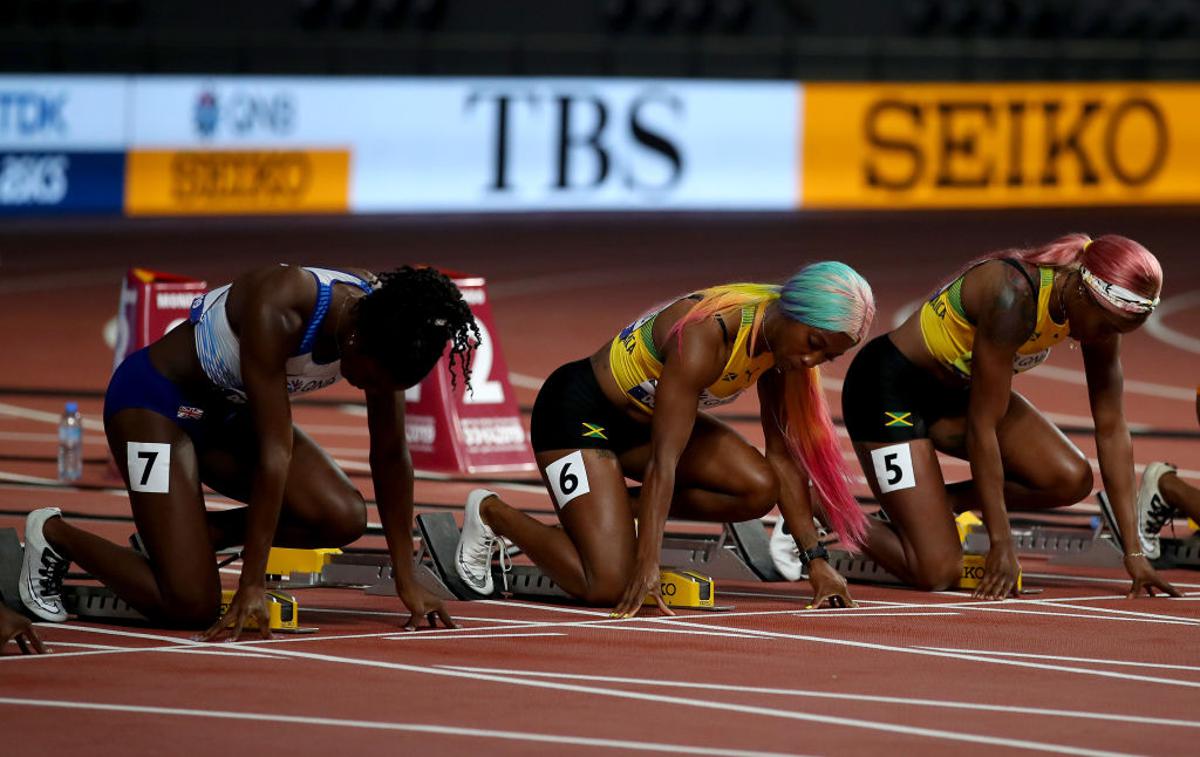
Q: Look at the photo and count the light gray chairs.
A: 0